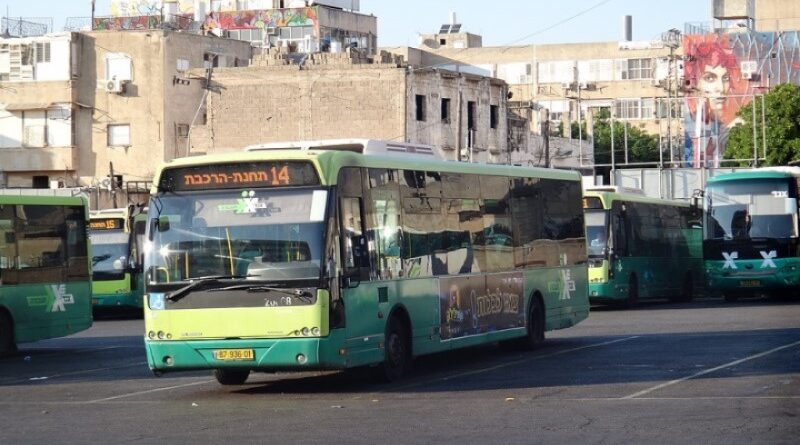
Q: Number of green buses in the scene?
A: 5